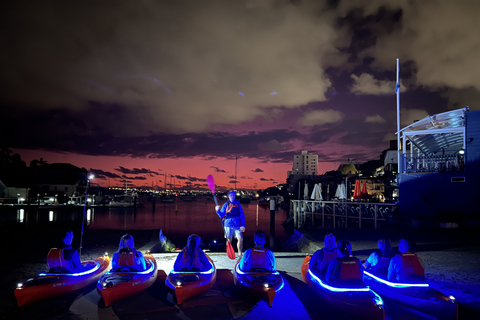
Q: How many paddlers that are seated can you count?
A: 8